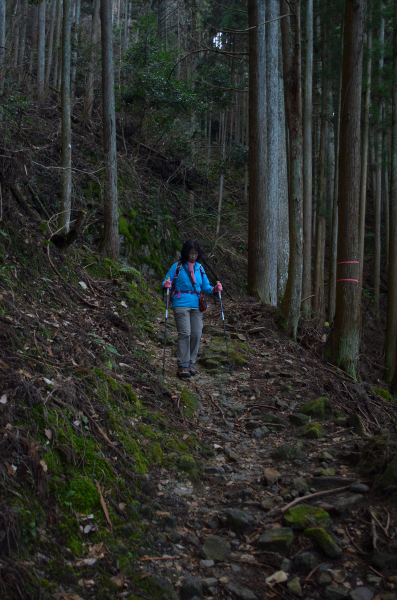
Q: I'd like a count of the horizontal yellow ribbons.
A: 0